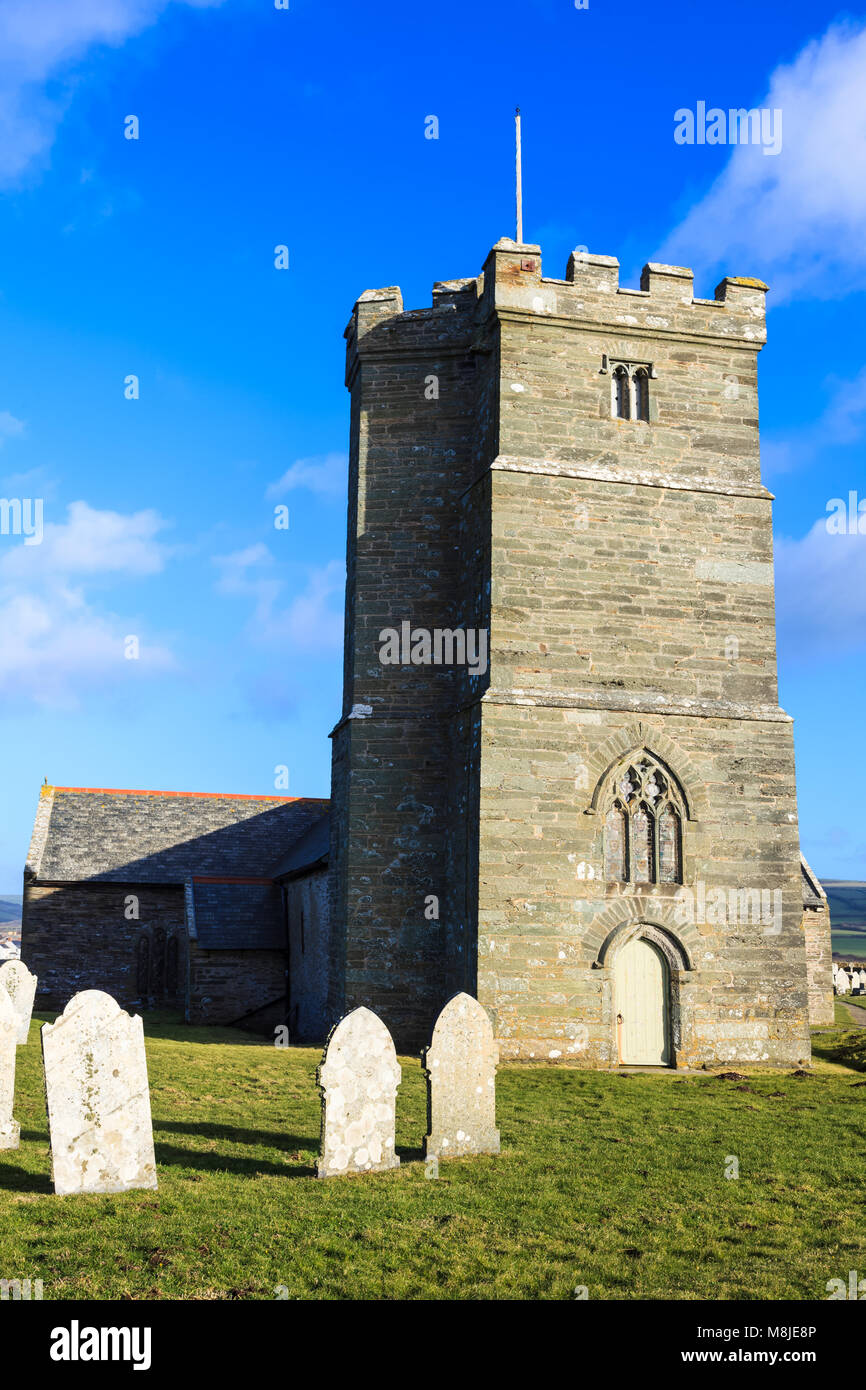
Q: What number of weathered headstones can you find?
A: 5